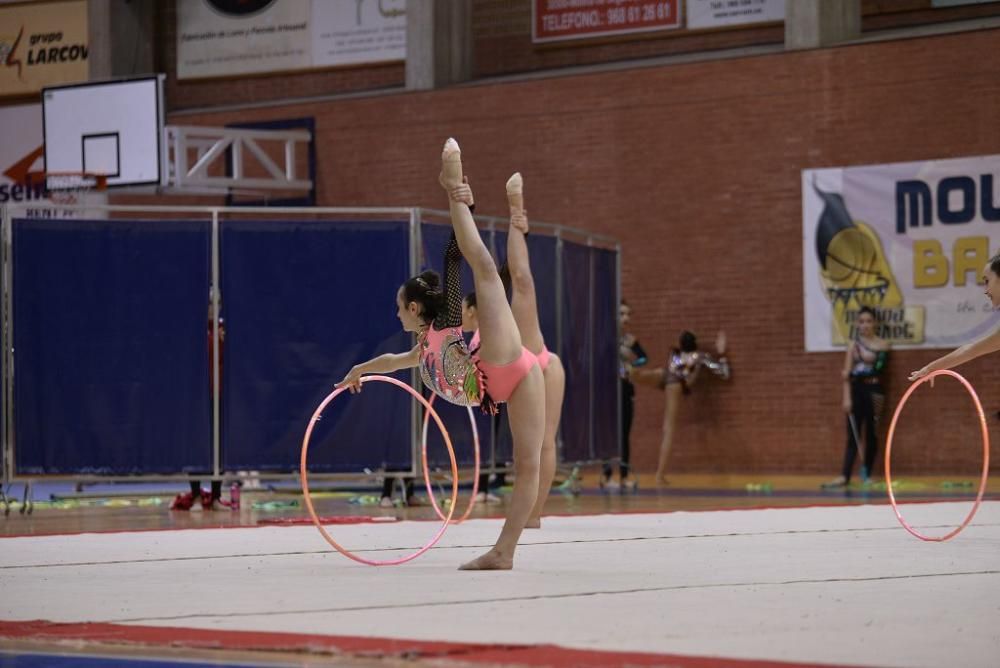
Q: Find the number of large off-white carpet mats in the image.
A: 1